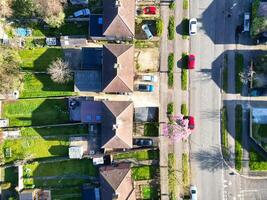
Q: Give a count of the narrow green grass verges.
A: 14